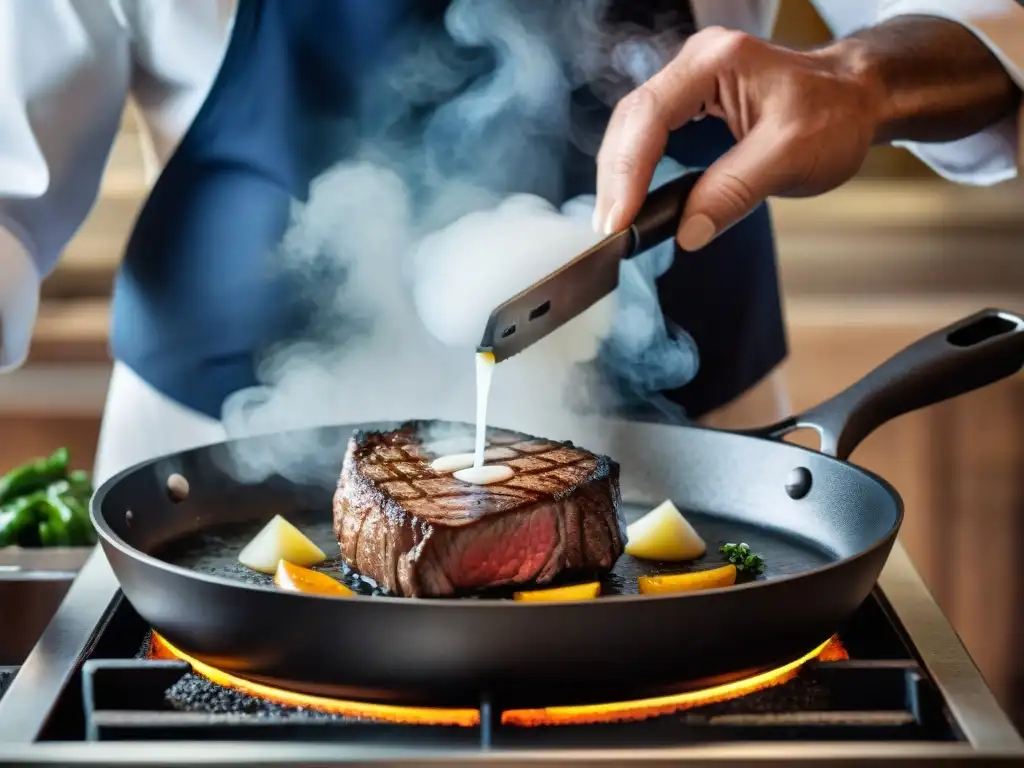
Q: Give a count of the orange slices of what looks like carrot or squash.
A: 3